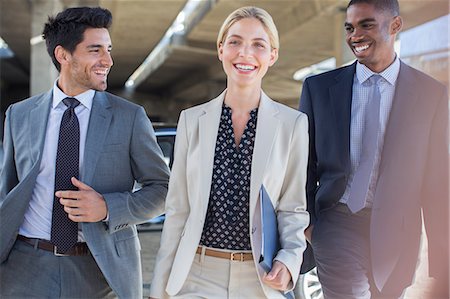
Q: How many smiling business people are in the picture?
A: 3